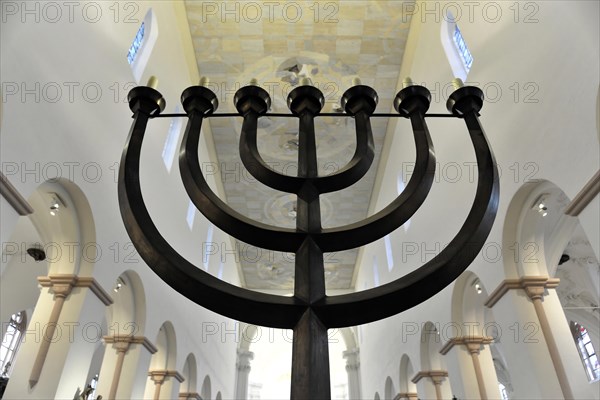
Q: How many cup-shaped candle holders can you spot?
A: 7